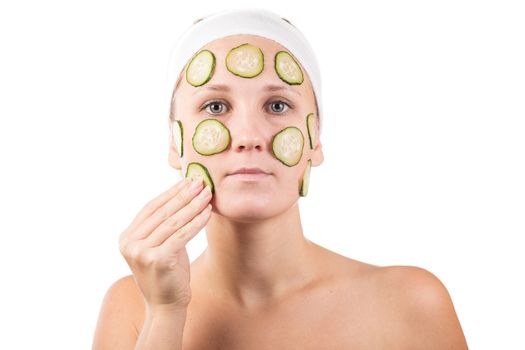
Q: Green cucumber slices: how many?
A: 9